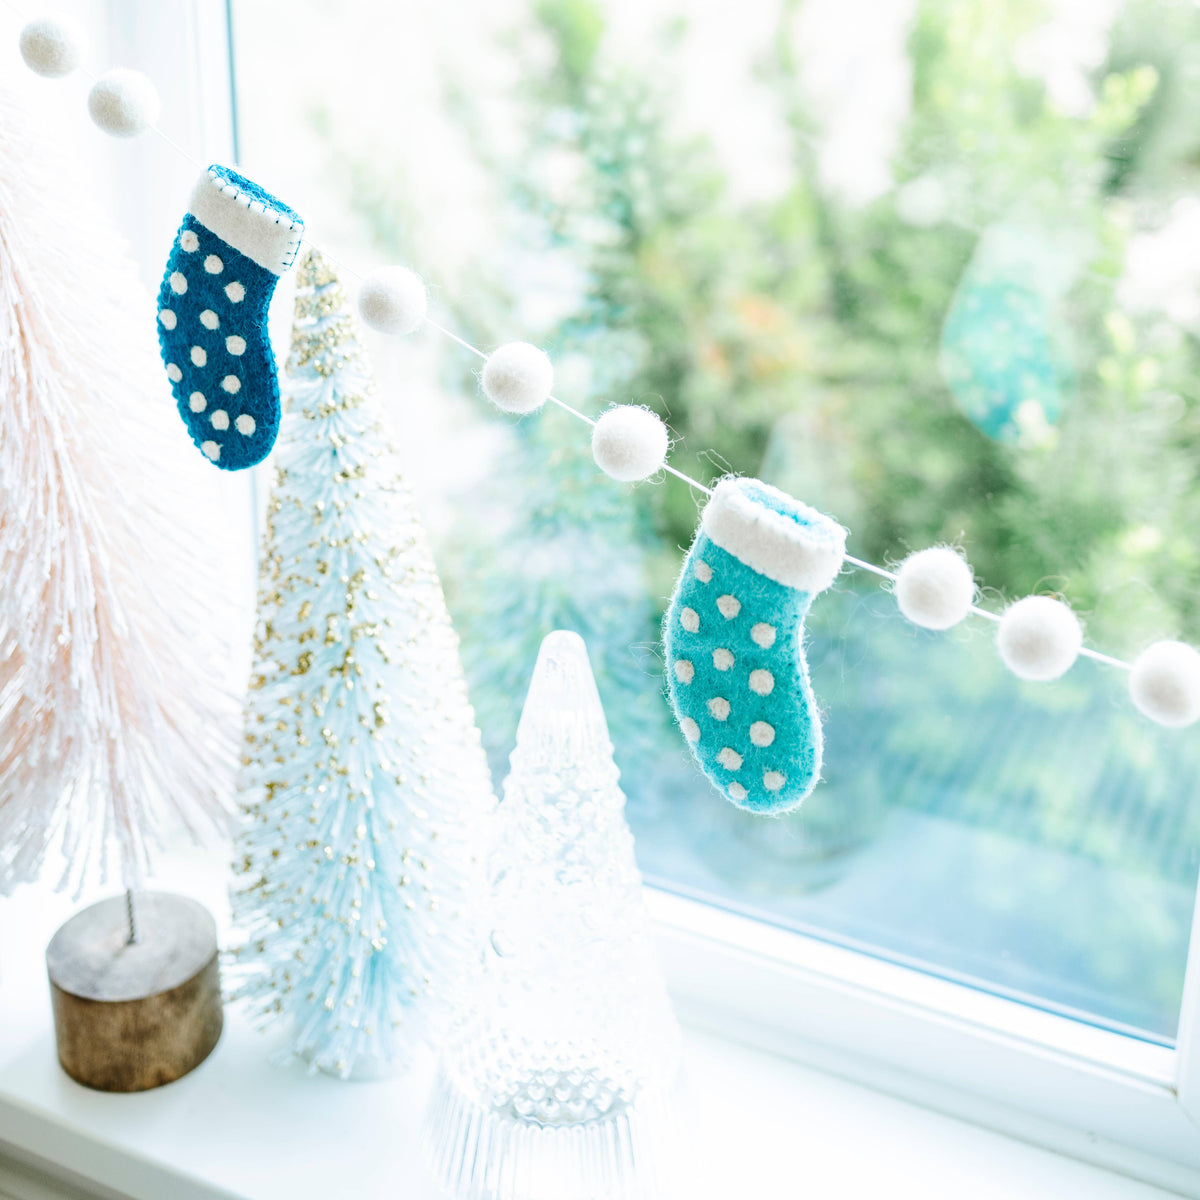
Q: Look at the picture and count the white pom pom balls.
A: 8